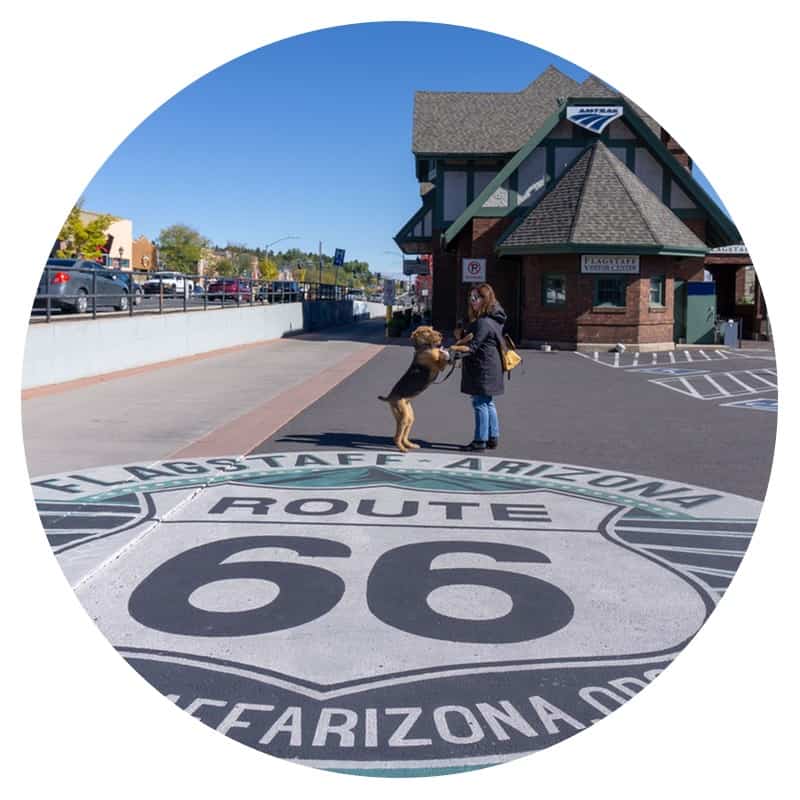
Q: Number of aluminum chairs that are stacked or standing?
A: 0